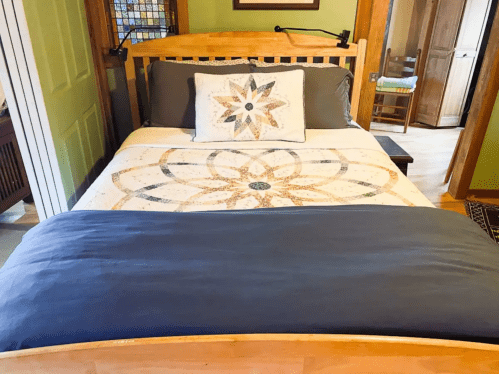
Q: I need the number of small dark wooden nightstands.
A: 1